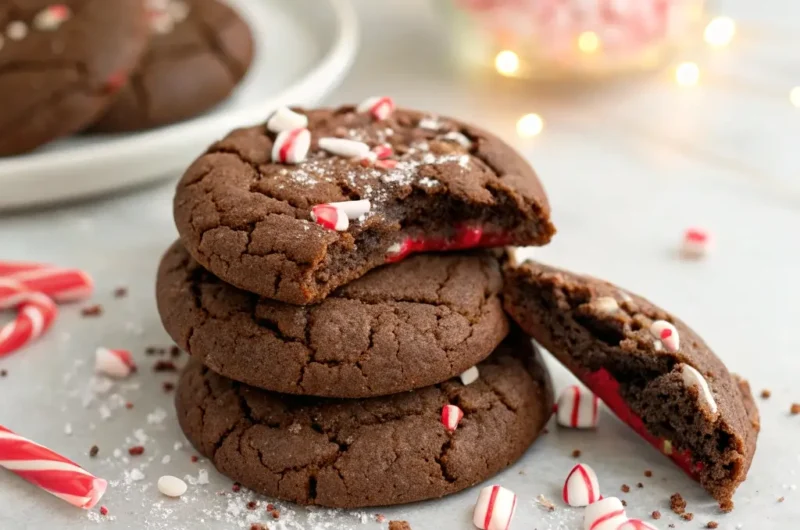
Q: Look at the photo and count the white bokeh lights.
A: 6